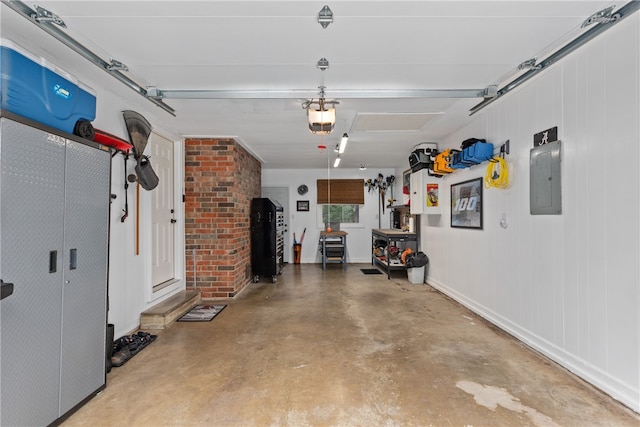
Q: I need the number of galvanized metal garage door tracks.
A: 2